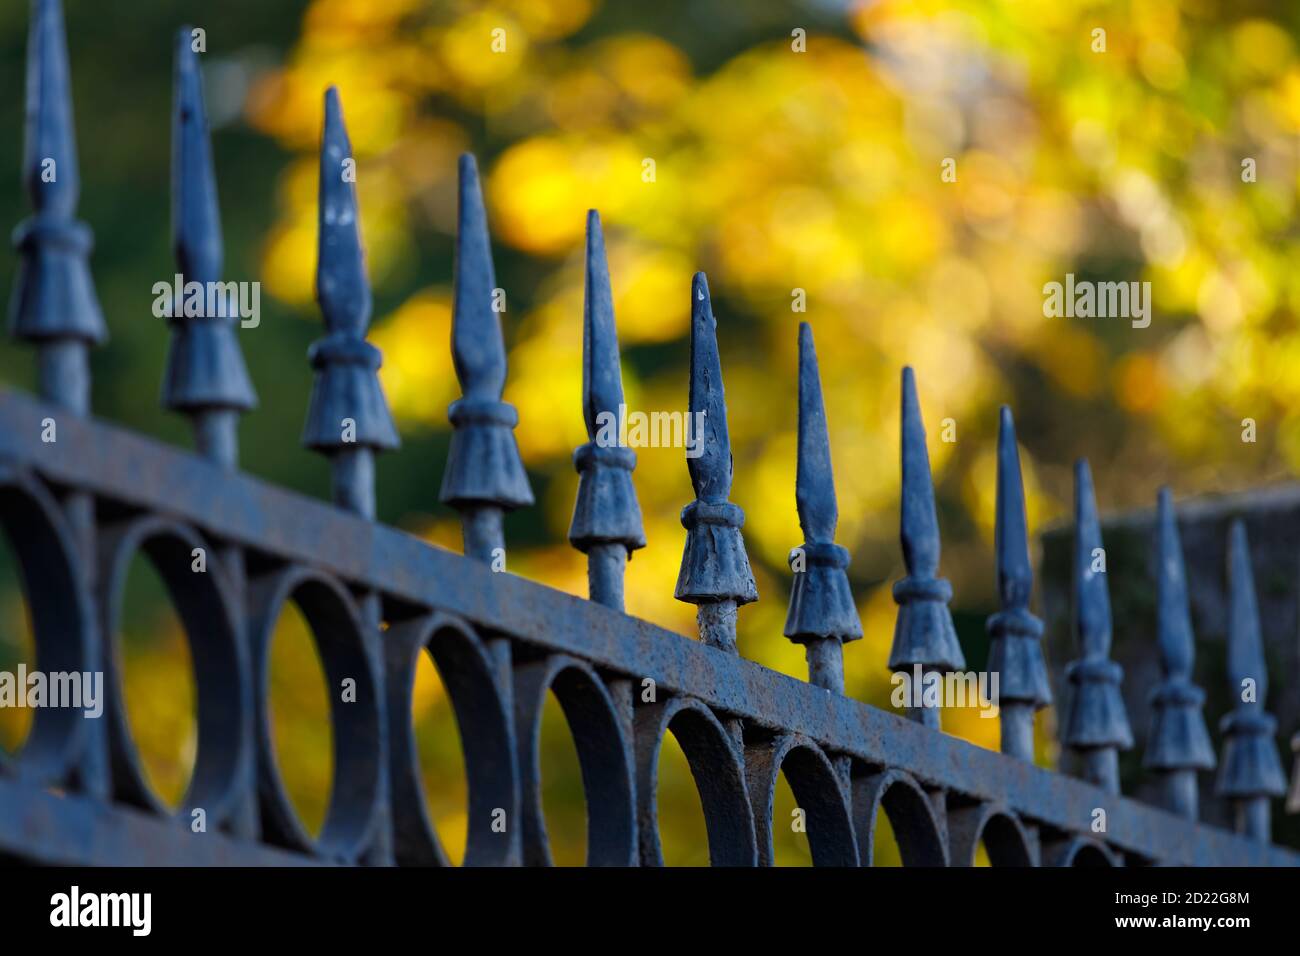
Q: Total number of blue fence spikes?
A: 12